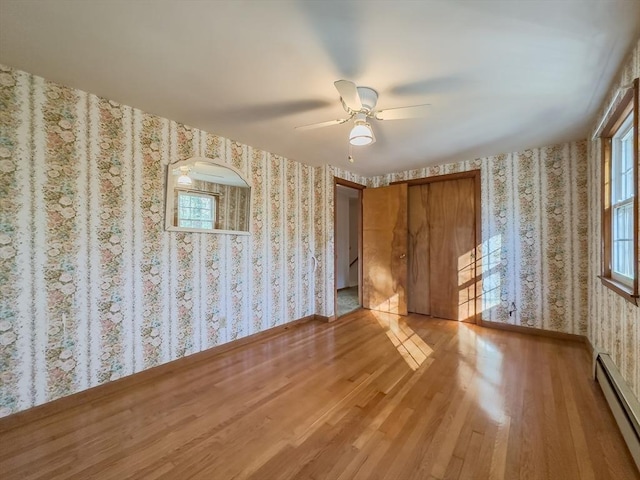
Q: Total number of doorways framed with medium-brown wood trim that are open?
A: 1